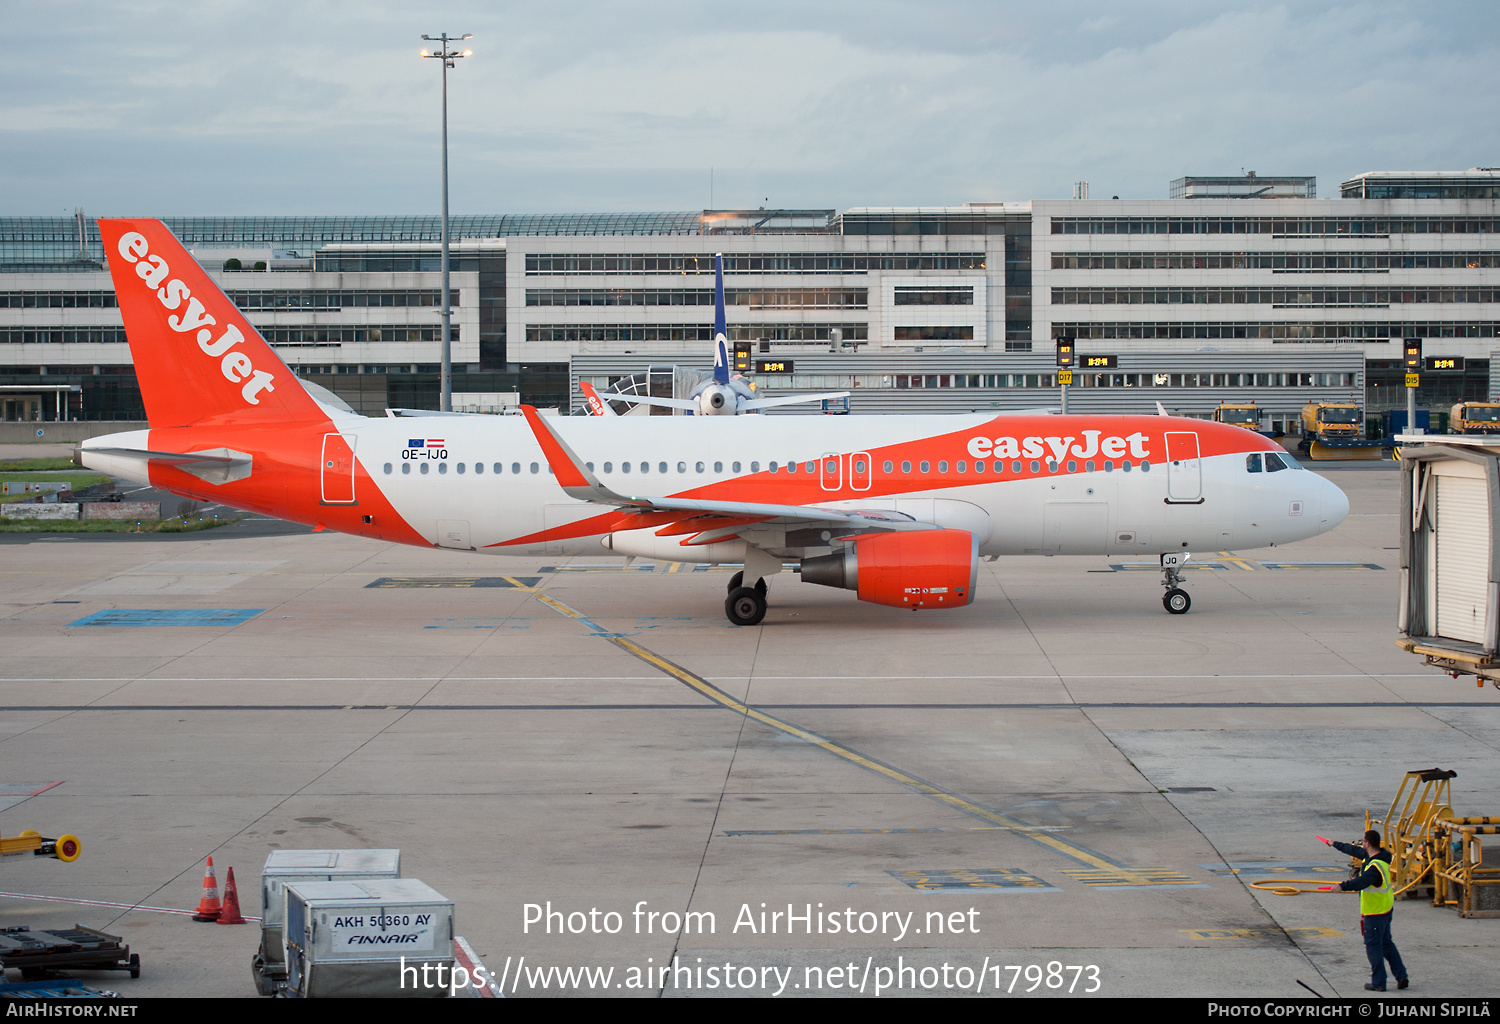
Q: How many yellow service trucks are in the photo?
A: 3